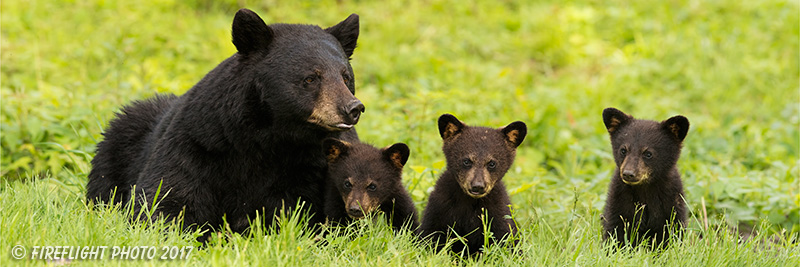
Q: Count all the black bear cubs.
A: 3